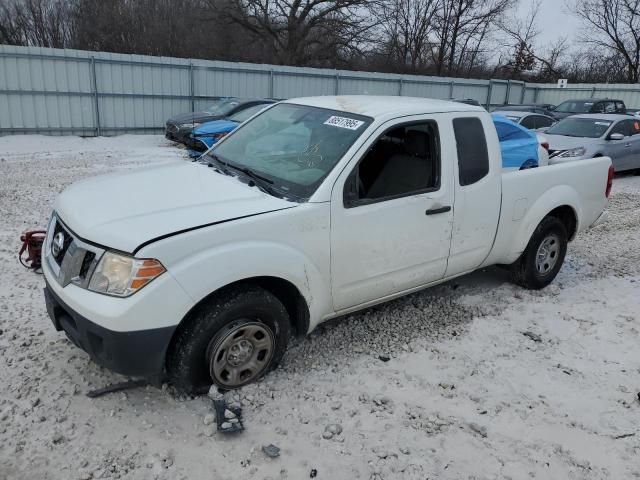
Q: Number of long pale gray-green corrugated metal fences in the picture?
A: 1